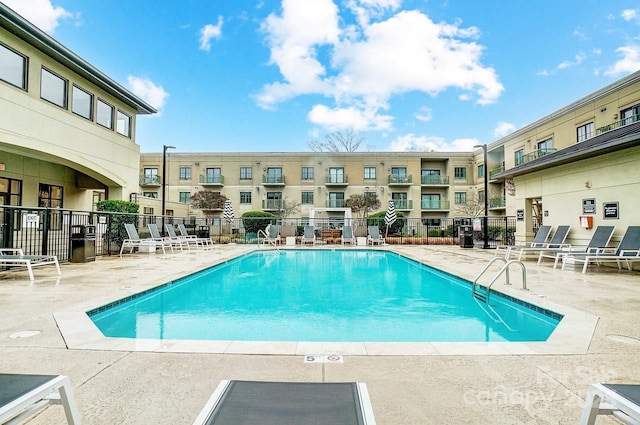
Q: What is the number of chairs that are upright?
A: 12